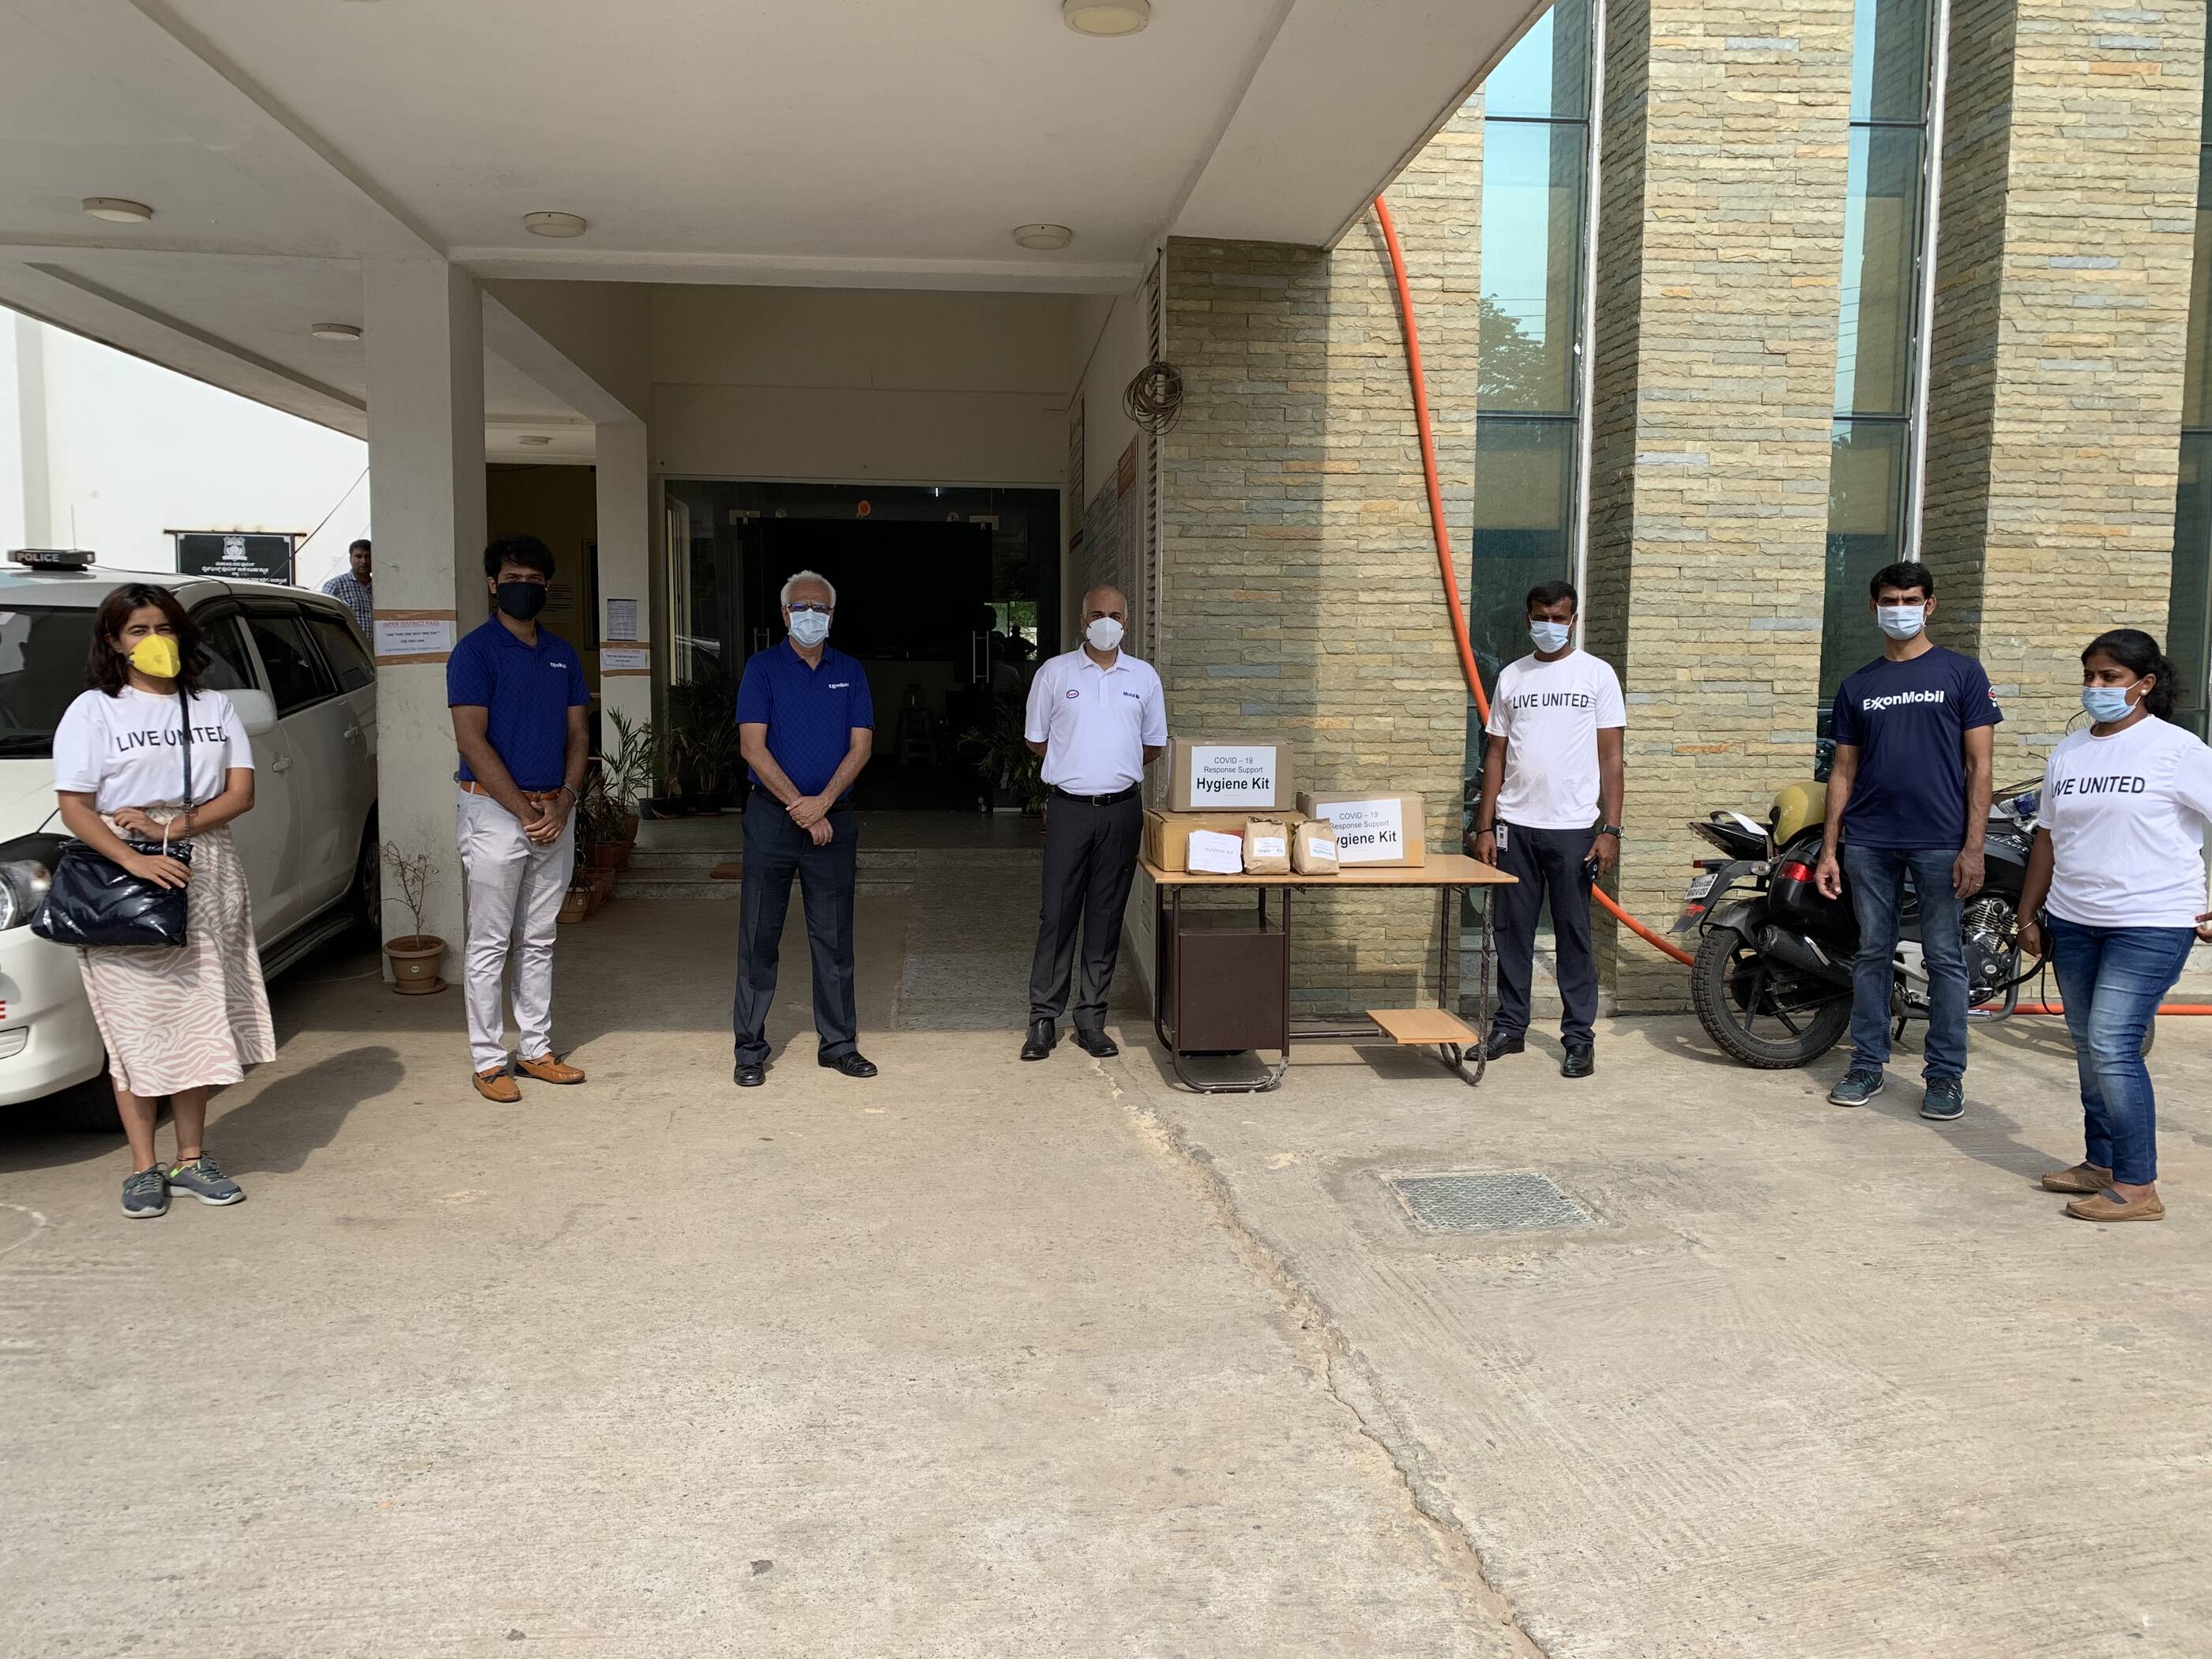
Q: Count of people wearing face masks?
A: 7